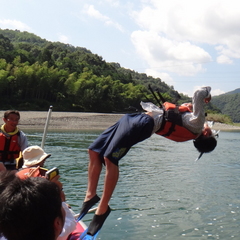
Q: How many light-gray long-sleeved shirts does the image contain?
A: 1